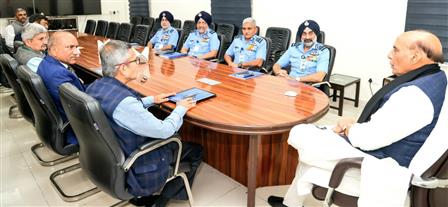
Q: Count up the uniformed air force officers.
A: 4